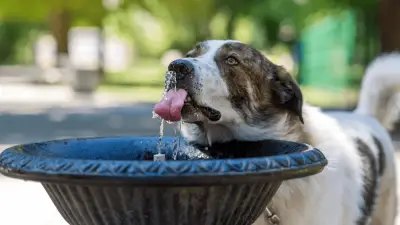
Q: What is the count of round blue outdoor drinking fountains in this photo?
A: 1